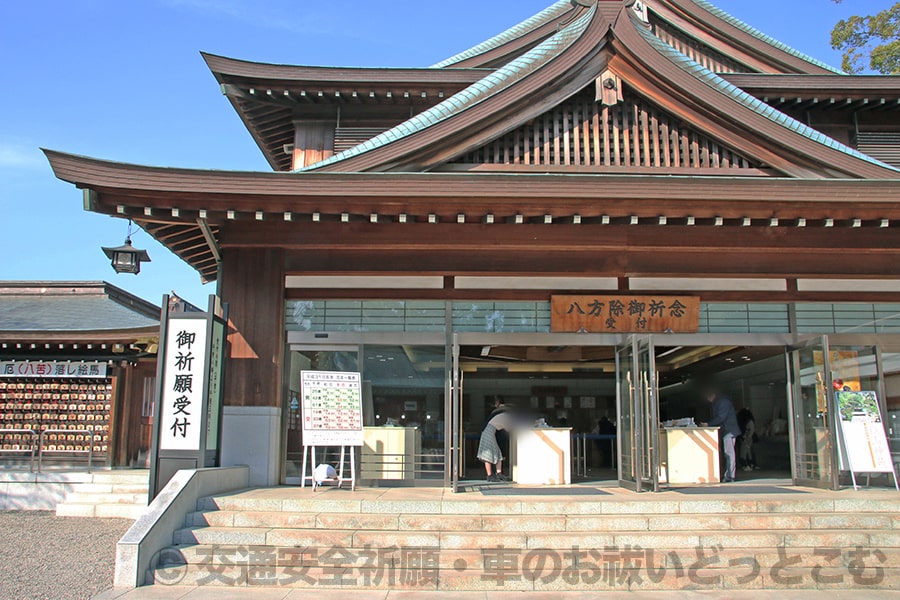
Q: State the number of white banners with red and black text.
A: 1